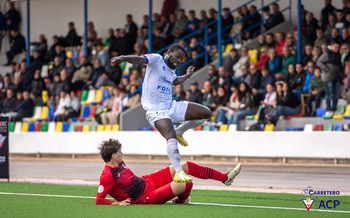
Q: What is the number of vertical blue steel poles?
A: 5